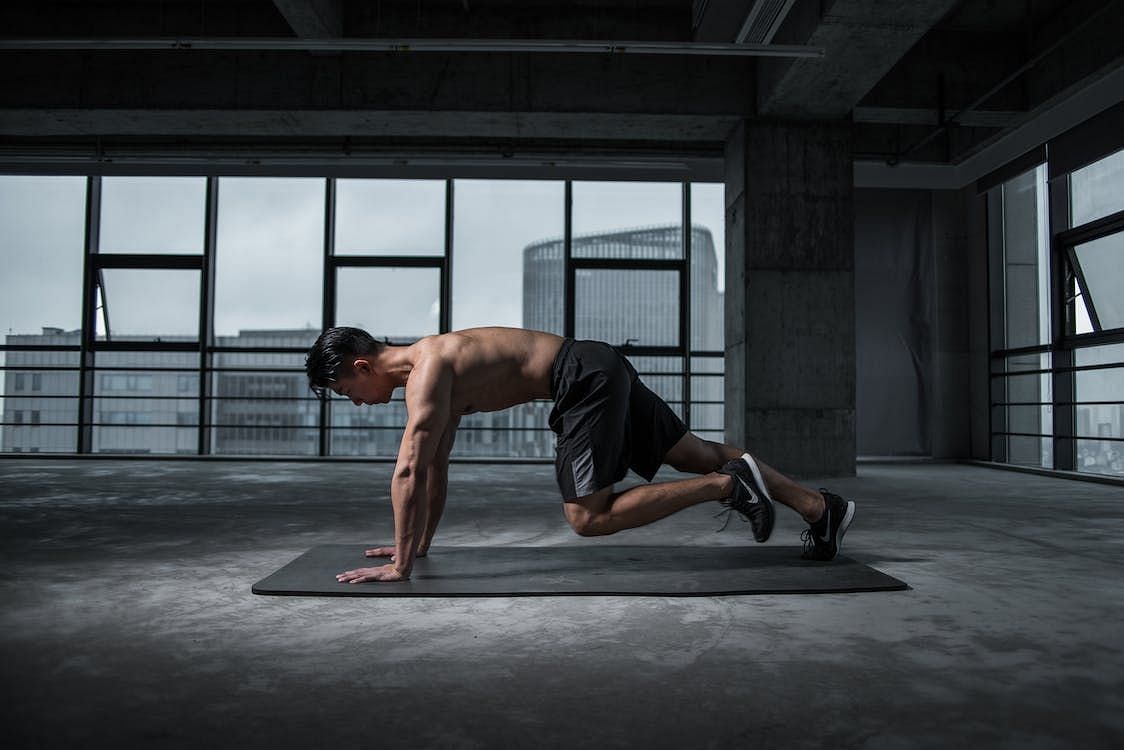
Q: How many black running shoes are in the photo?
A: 2